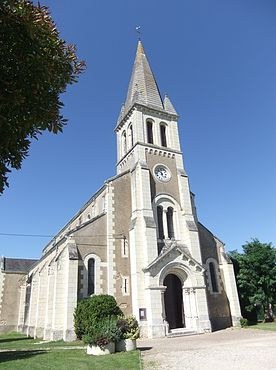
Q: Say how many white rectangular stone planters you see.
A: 2